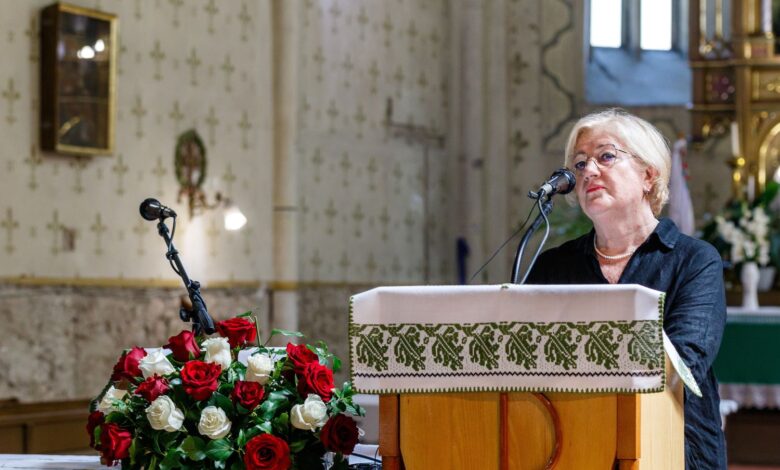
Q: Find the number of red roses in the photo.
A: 12